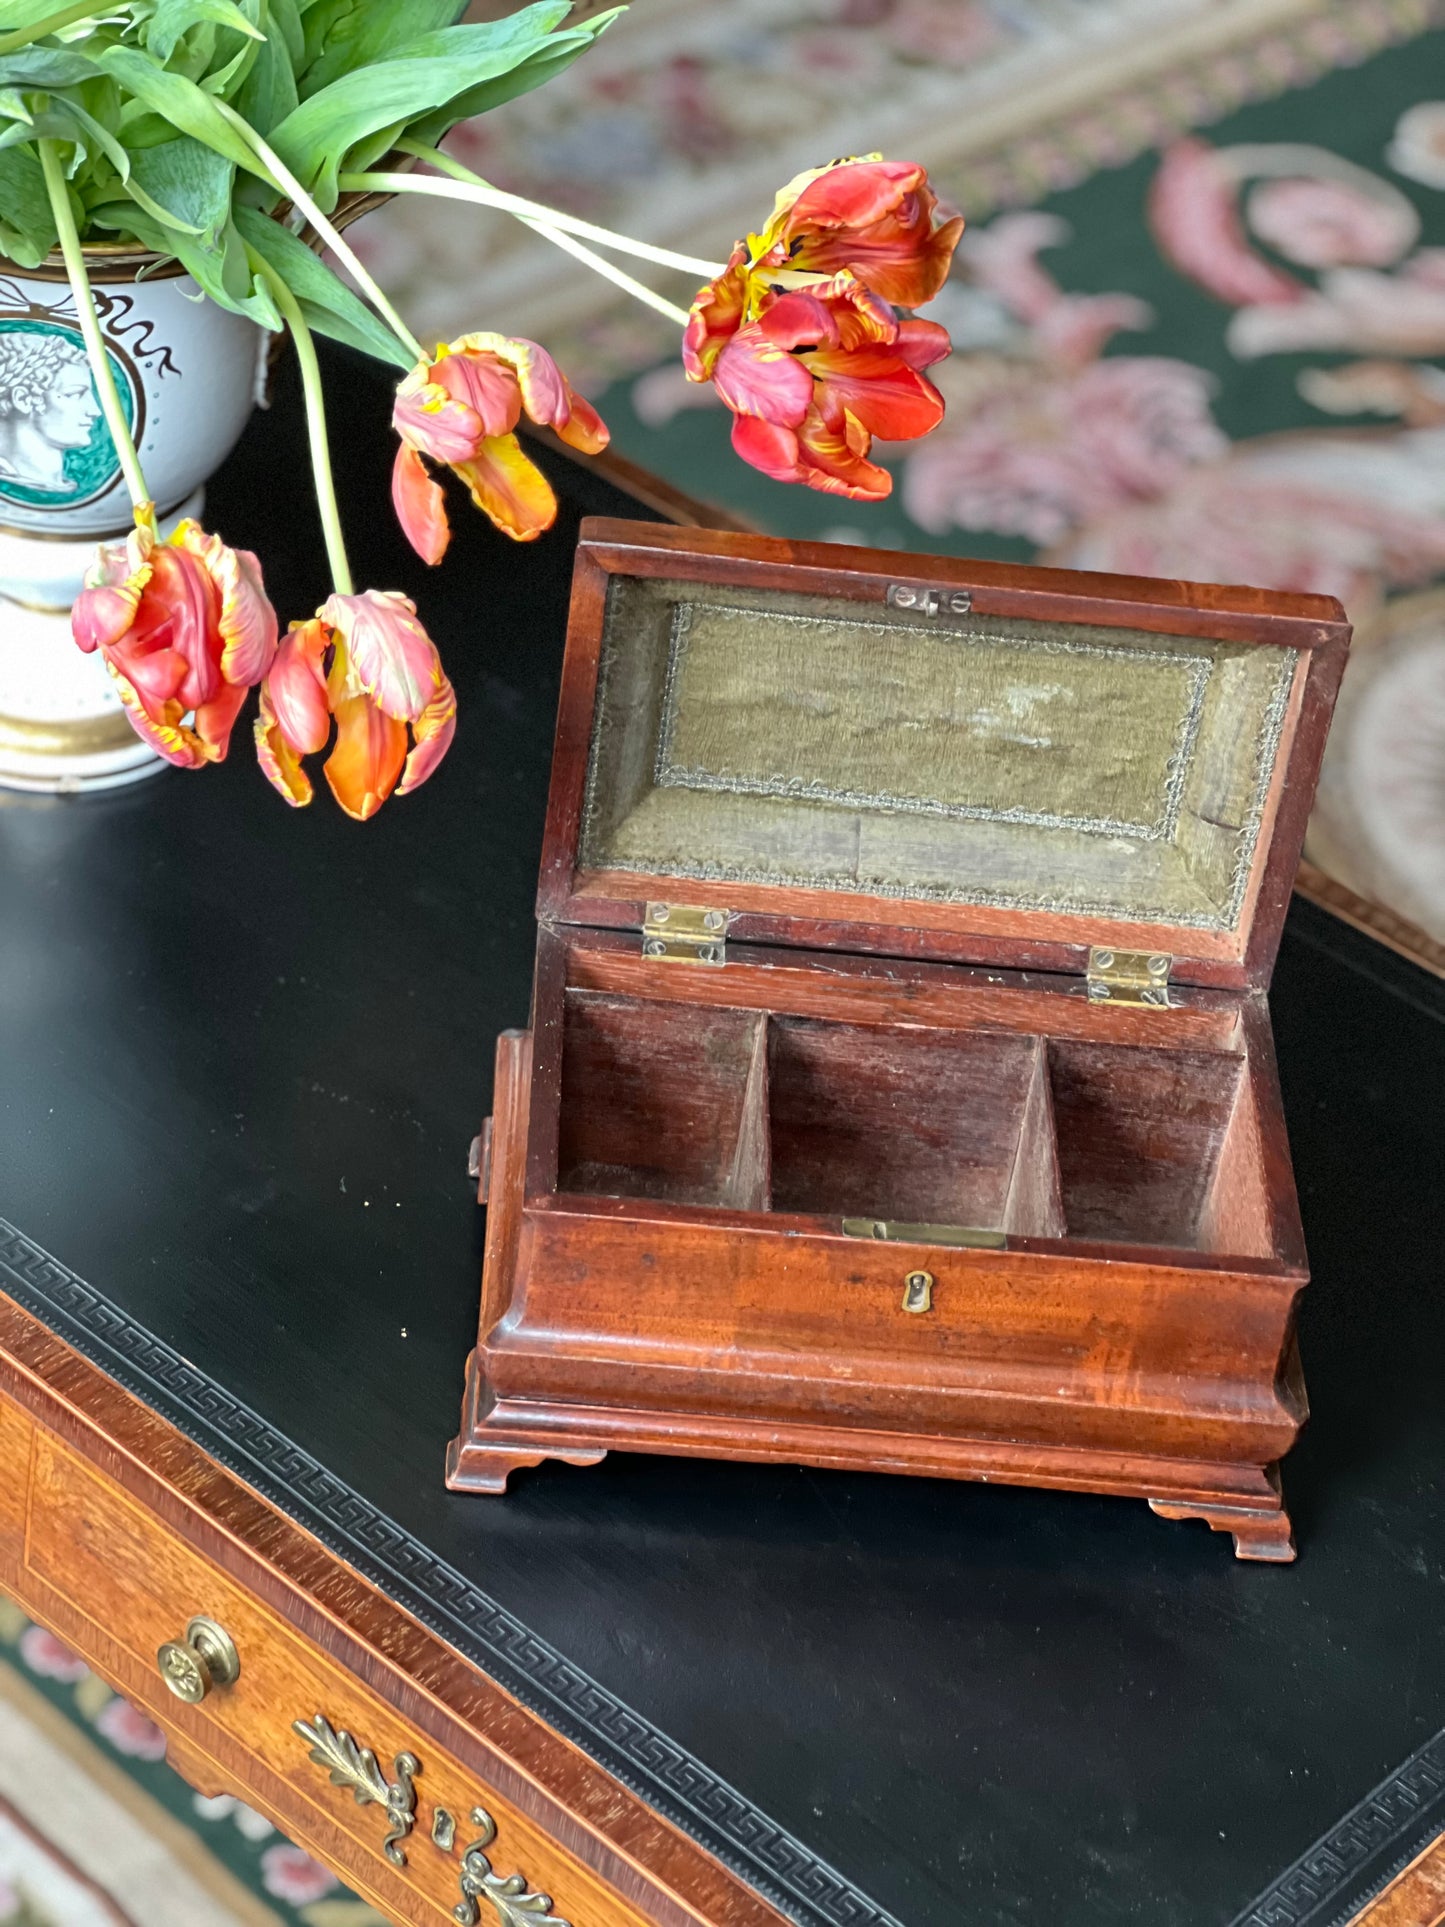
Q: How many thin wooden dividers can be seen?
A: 2